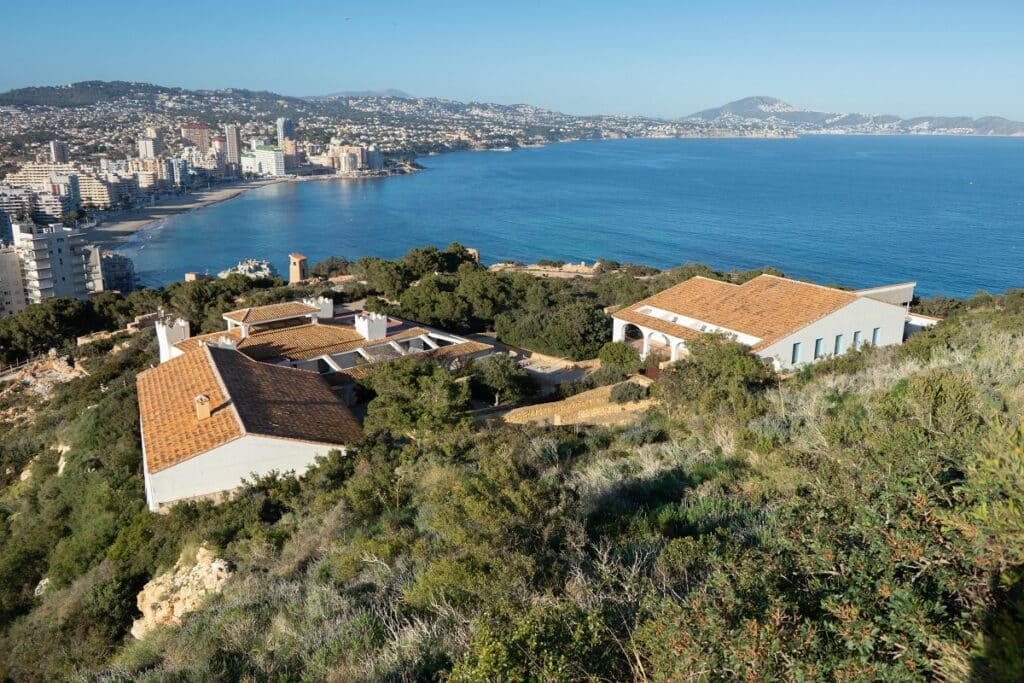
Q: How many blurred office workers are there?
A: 0